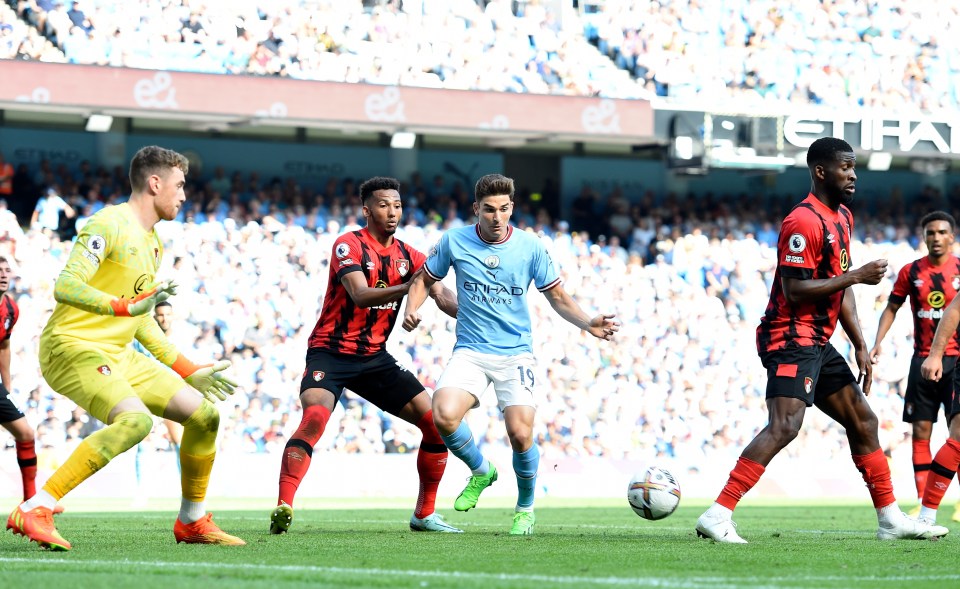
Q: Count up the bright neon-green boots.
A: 2